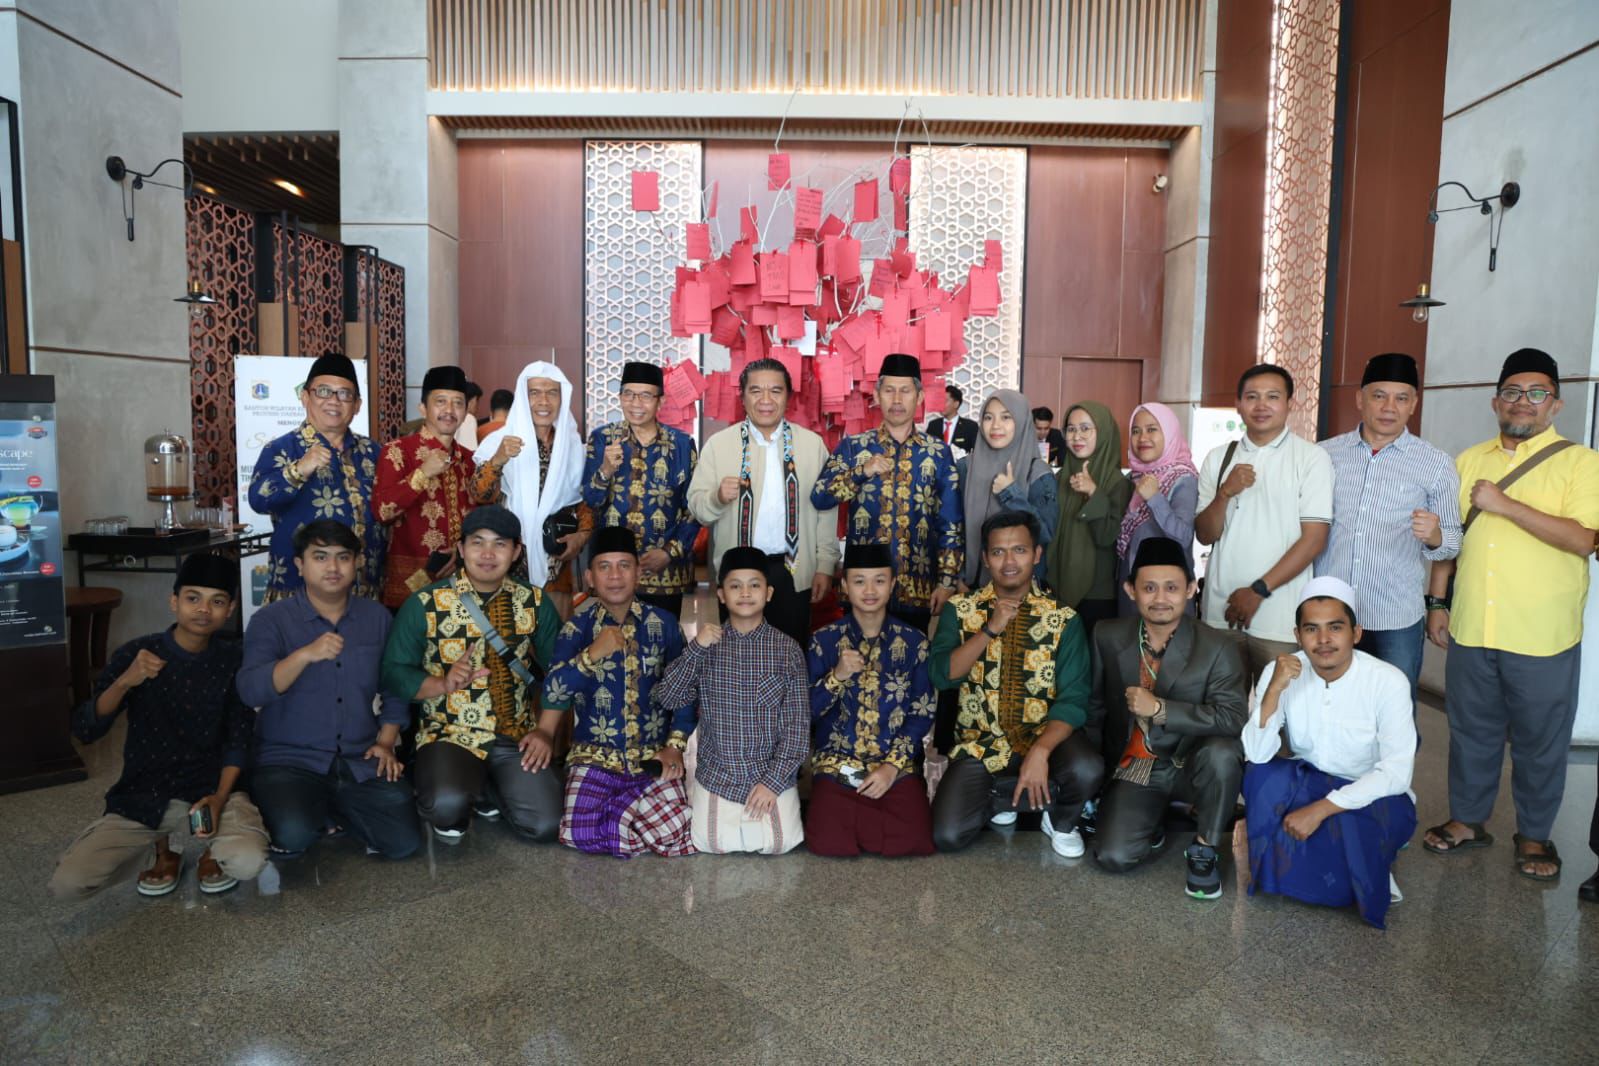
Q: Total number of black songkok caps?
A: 11